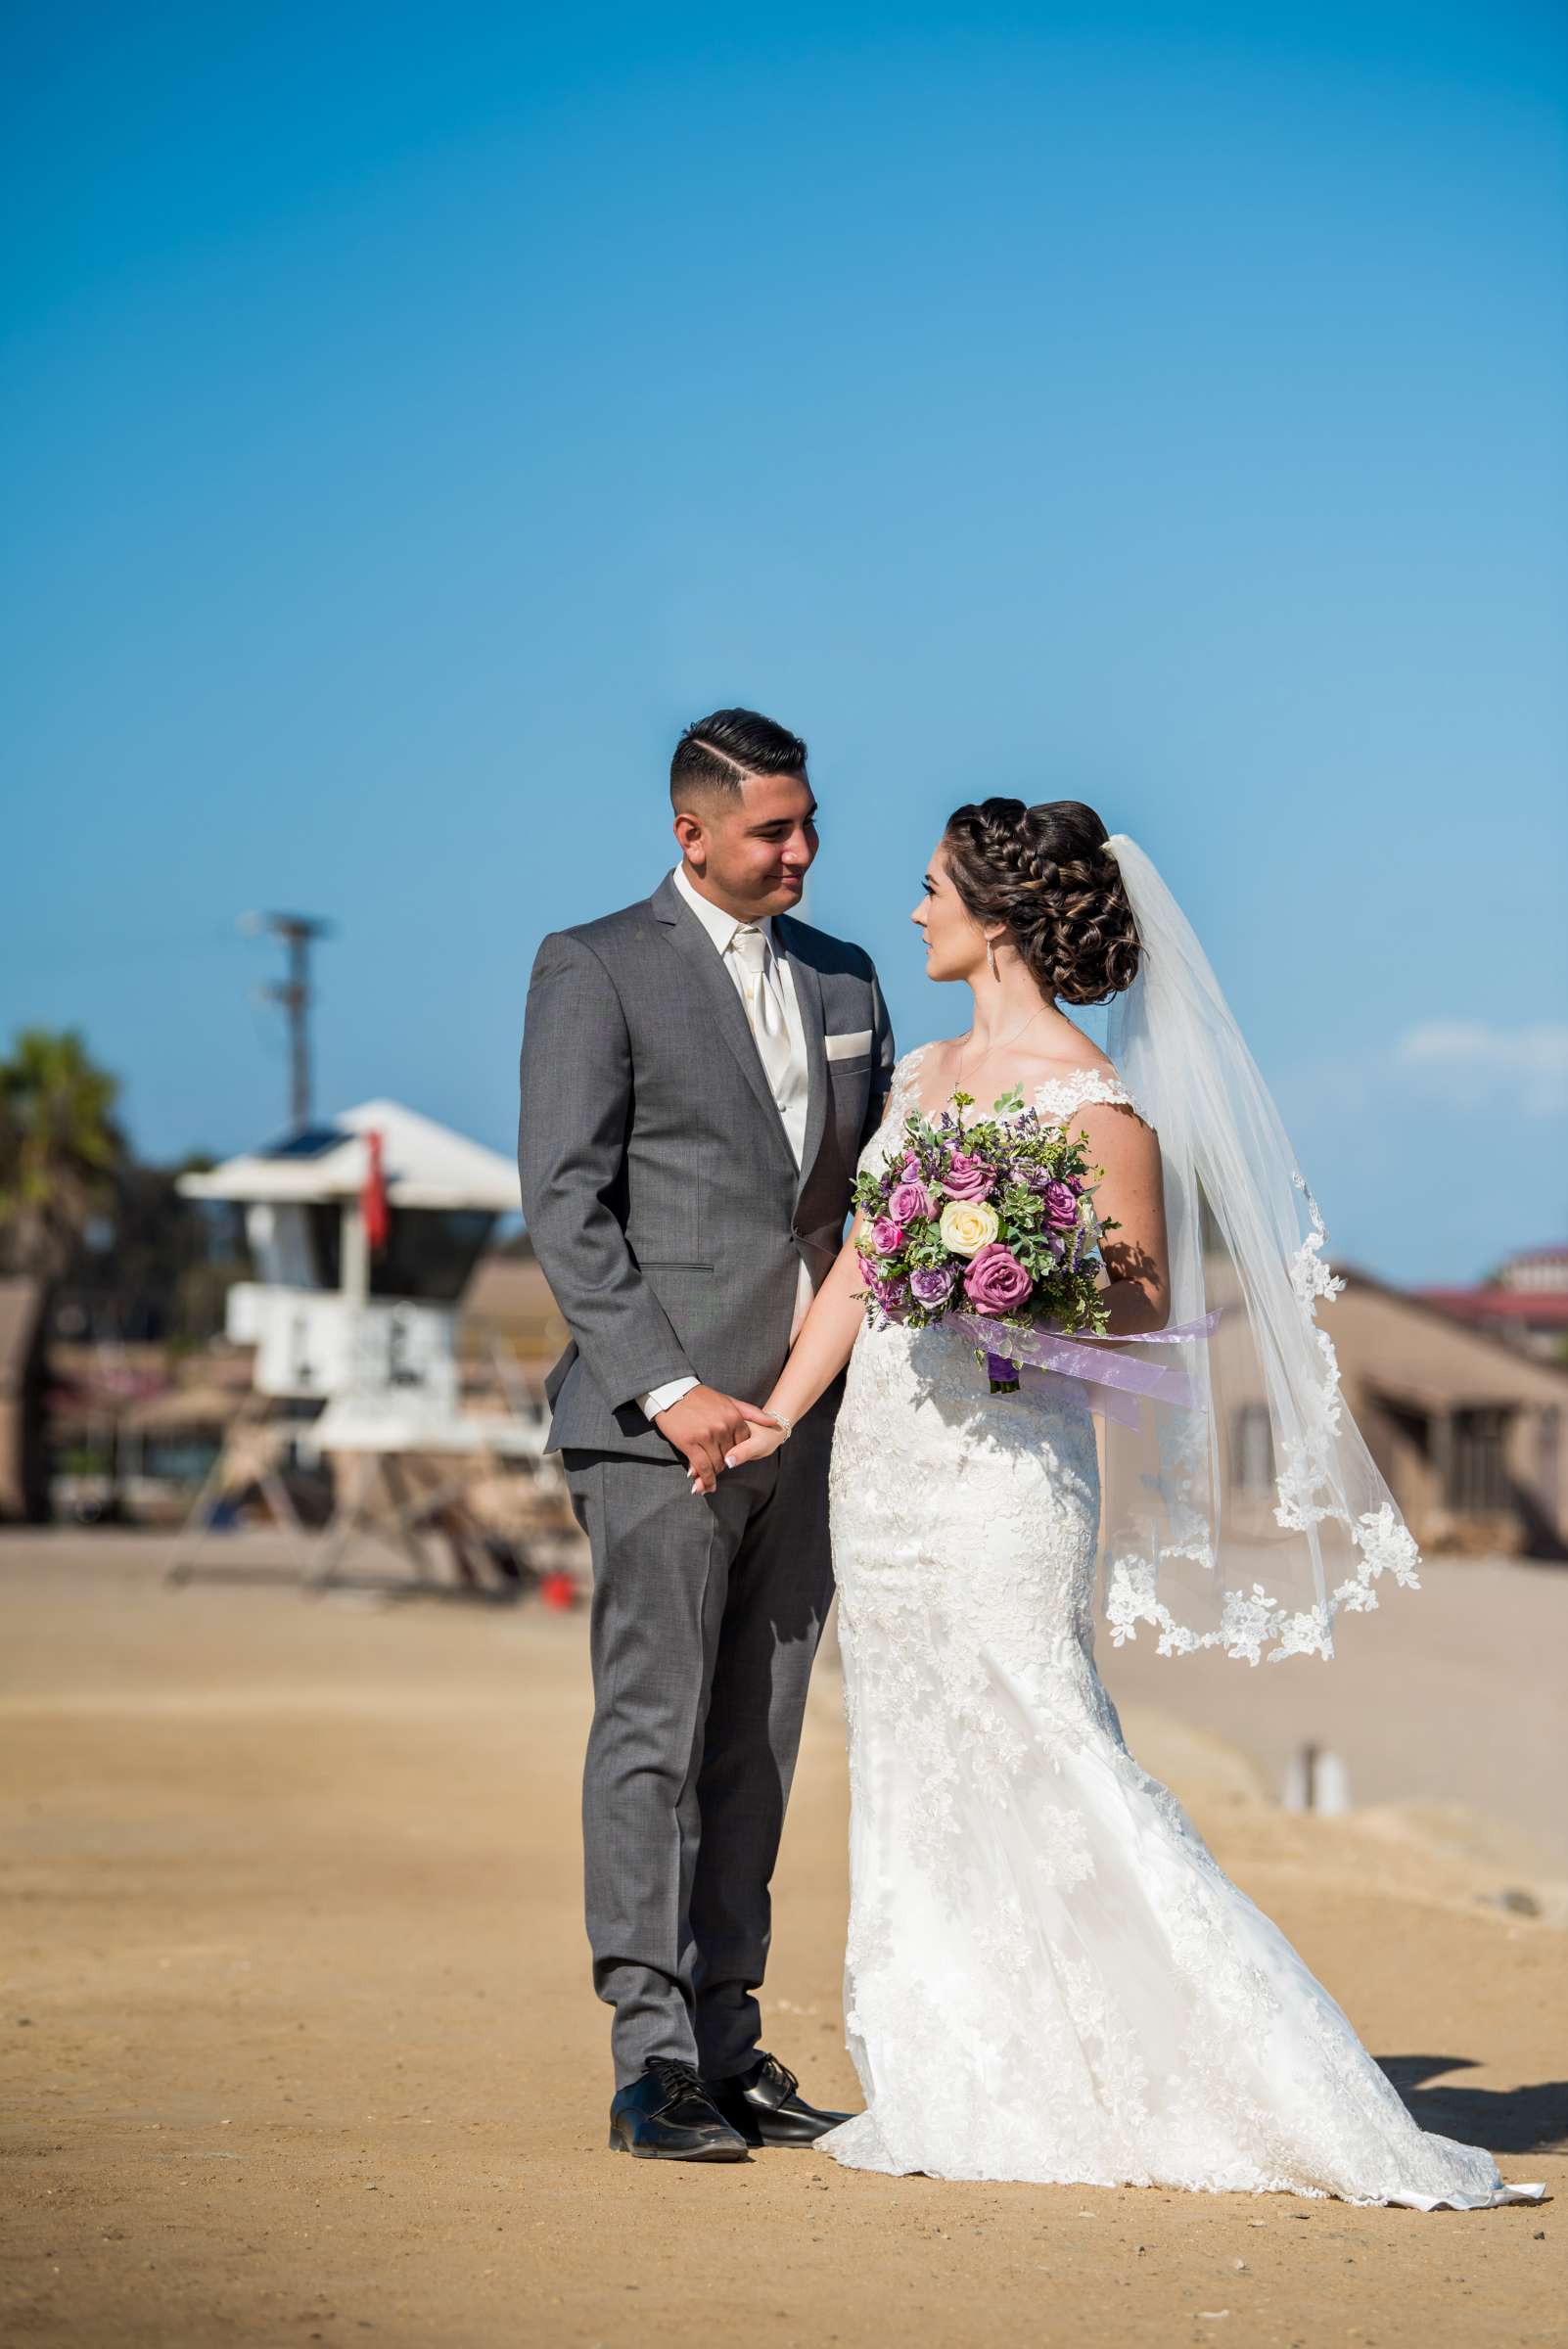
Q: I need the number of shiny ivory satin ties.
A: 1